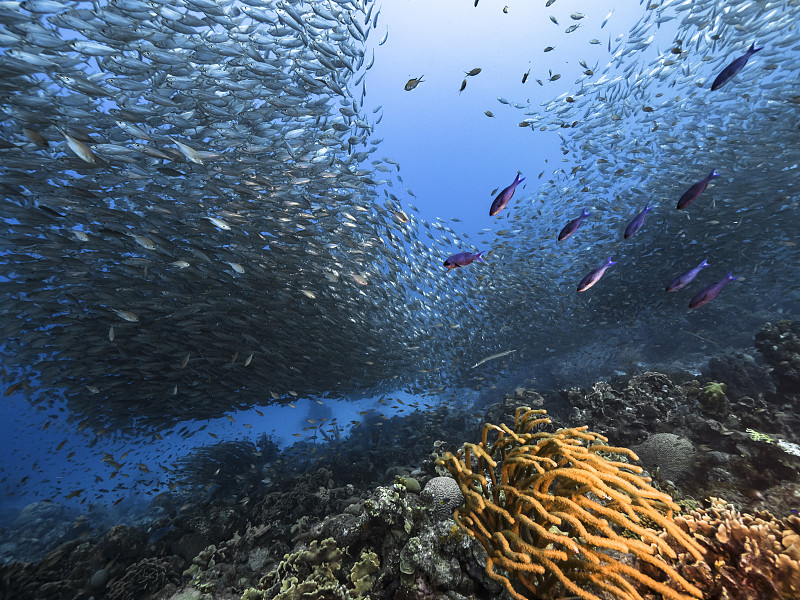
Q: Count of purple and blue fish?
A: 9